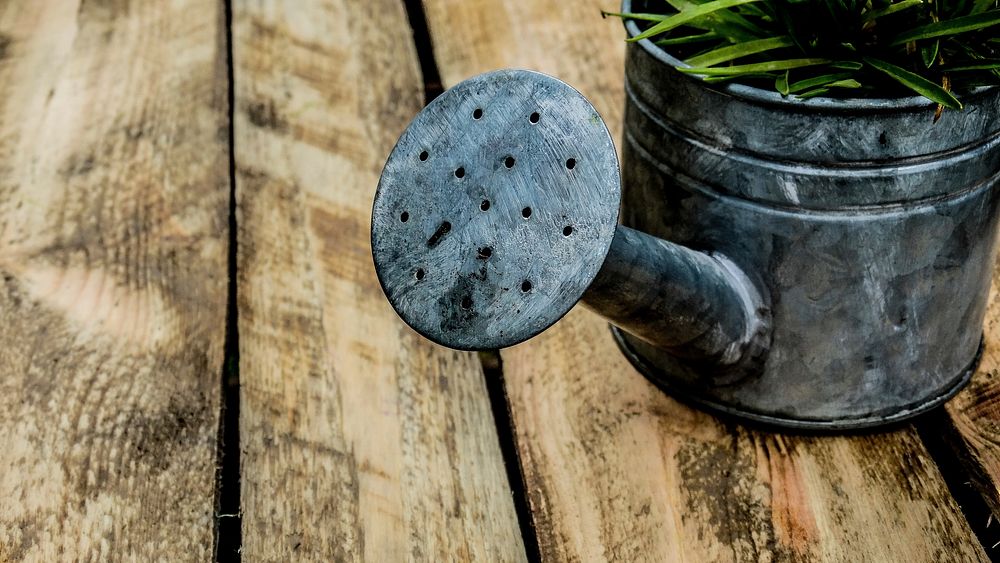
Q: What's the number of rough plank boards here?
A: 4